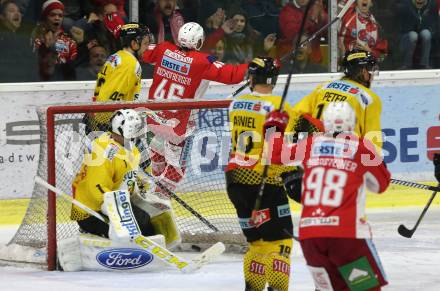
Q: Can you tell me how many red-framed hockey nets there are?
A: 1